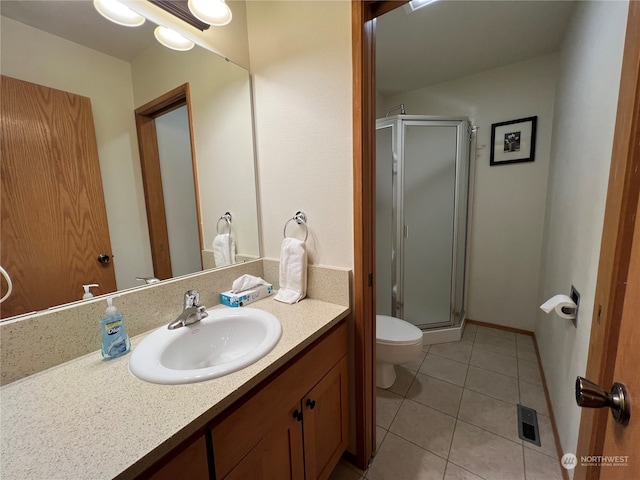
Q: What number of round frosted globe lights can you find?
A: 3